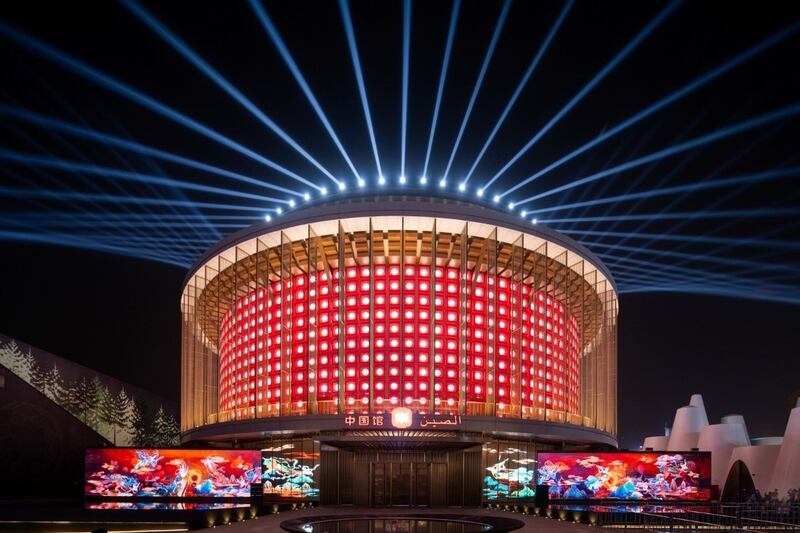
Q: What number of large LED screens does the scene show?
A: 2